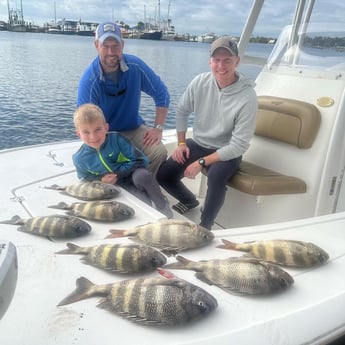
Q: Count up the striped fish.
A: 8